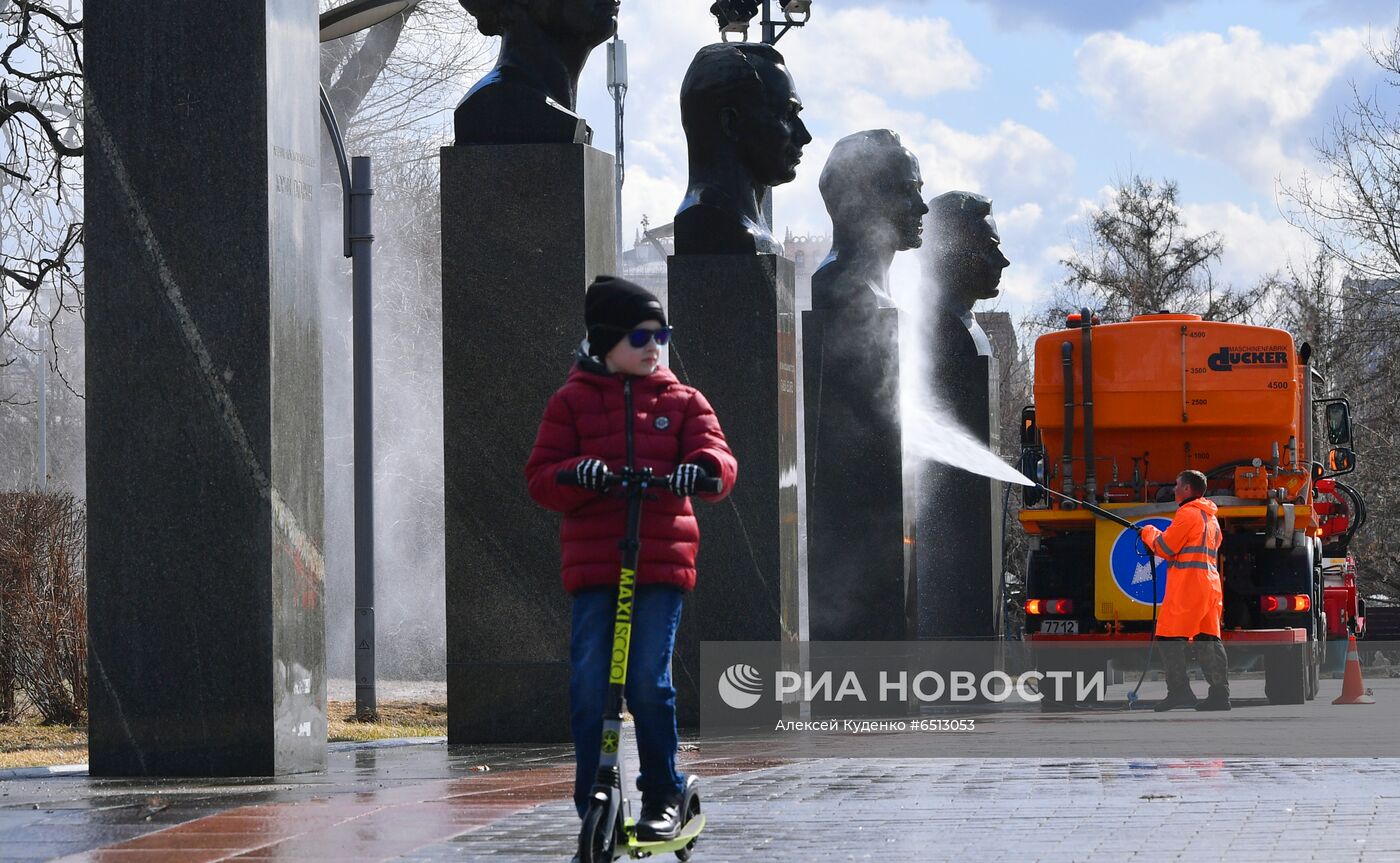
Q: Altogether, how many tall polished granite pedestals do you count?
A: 5